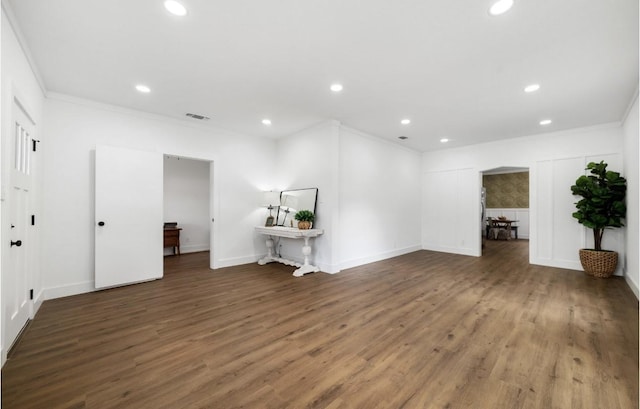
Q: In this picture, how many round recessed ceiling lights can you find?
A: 9